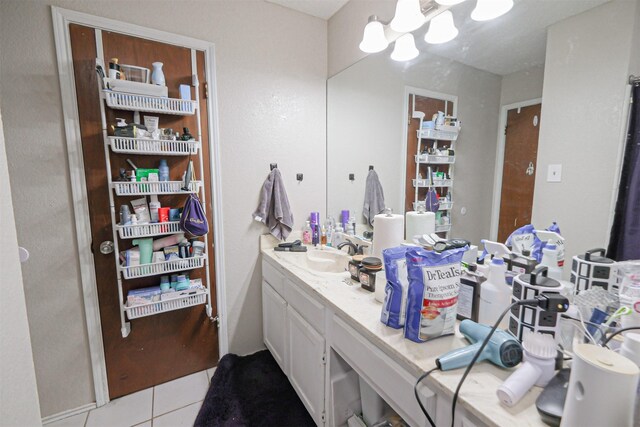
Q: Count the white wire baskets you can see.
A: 6